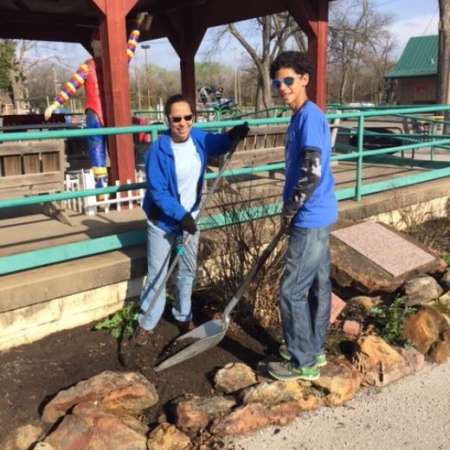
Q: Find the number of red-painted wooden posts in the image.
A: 3